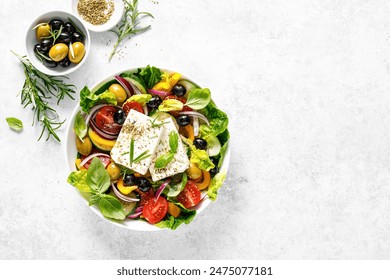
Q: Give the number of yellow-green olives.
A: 7